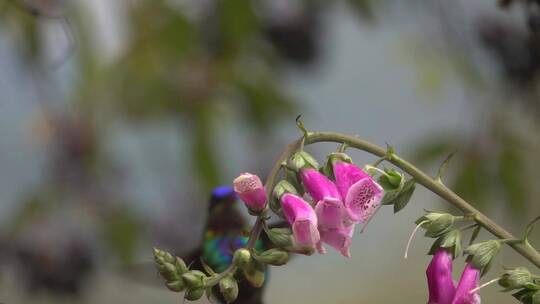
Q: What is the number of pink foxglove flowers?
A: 6